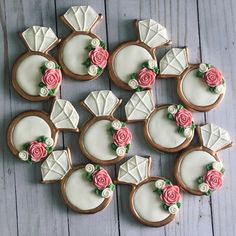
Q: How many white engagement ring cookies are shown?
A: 10